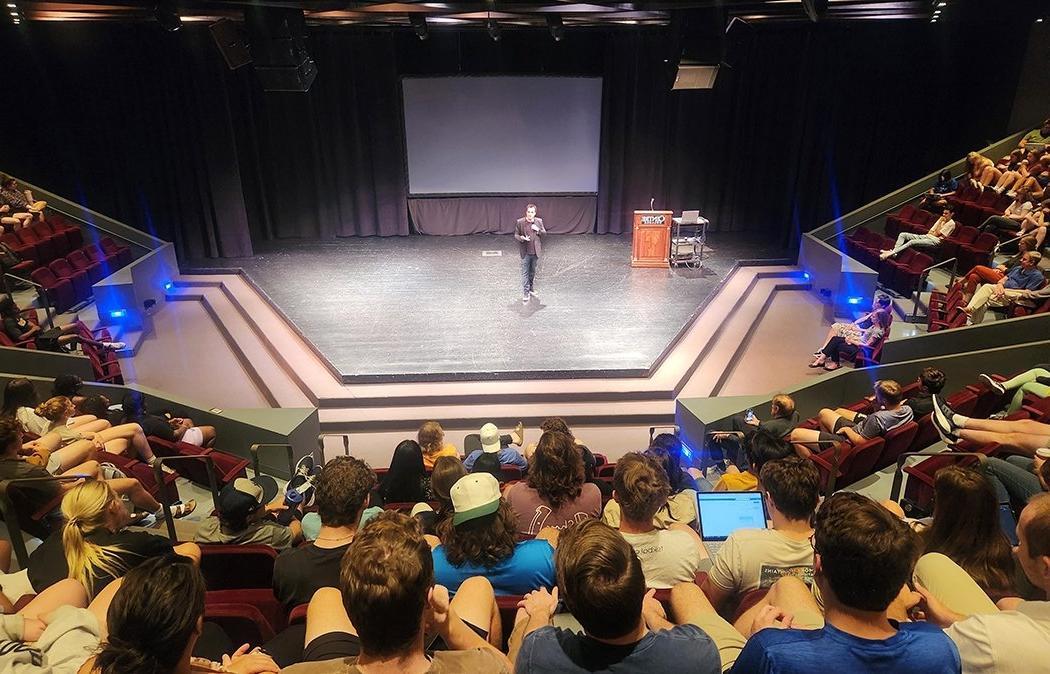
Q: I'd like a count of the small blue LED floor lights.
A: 5